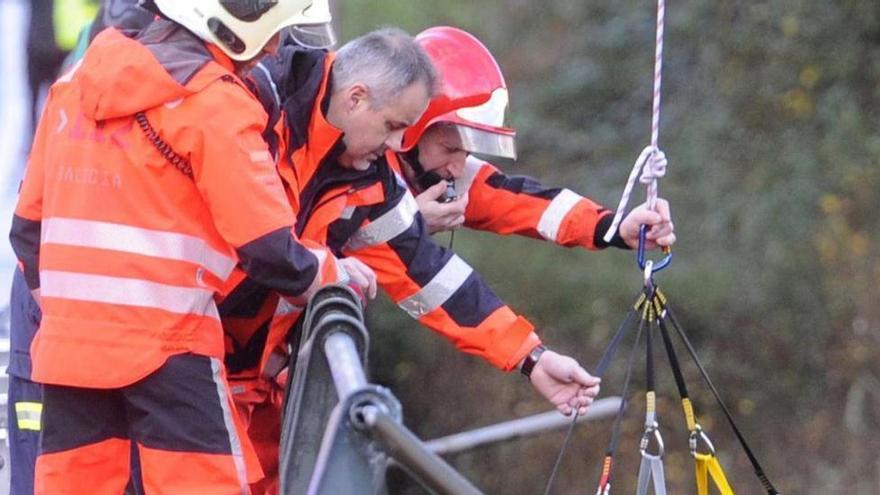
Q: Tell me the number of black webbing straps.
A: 5